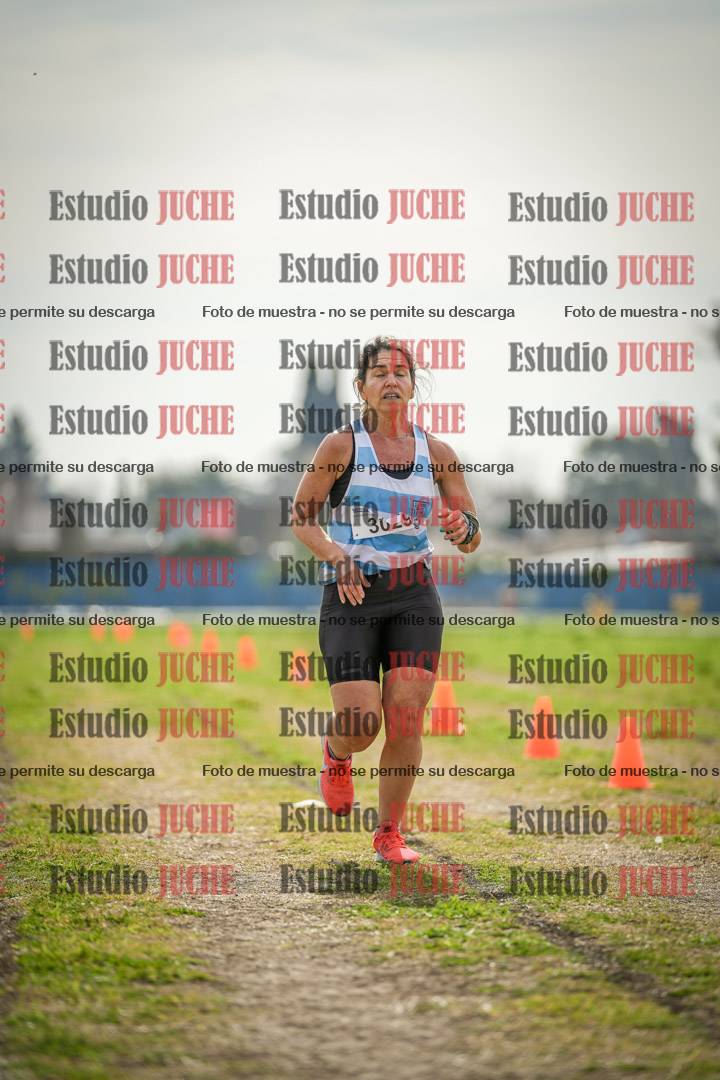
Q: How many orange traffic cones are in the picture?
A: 10